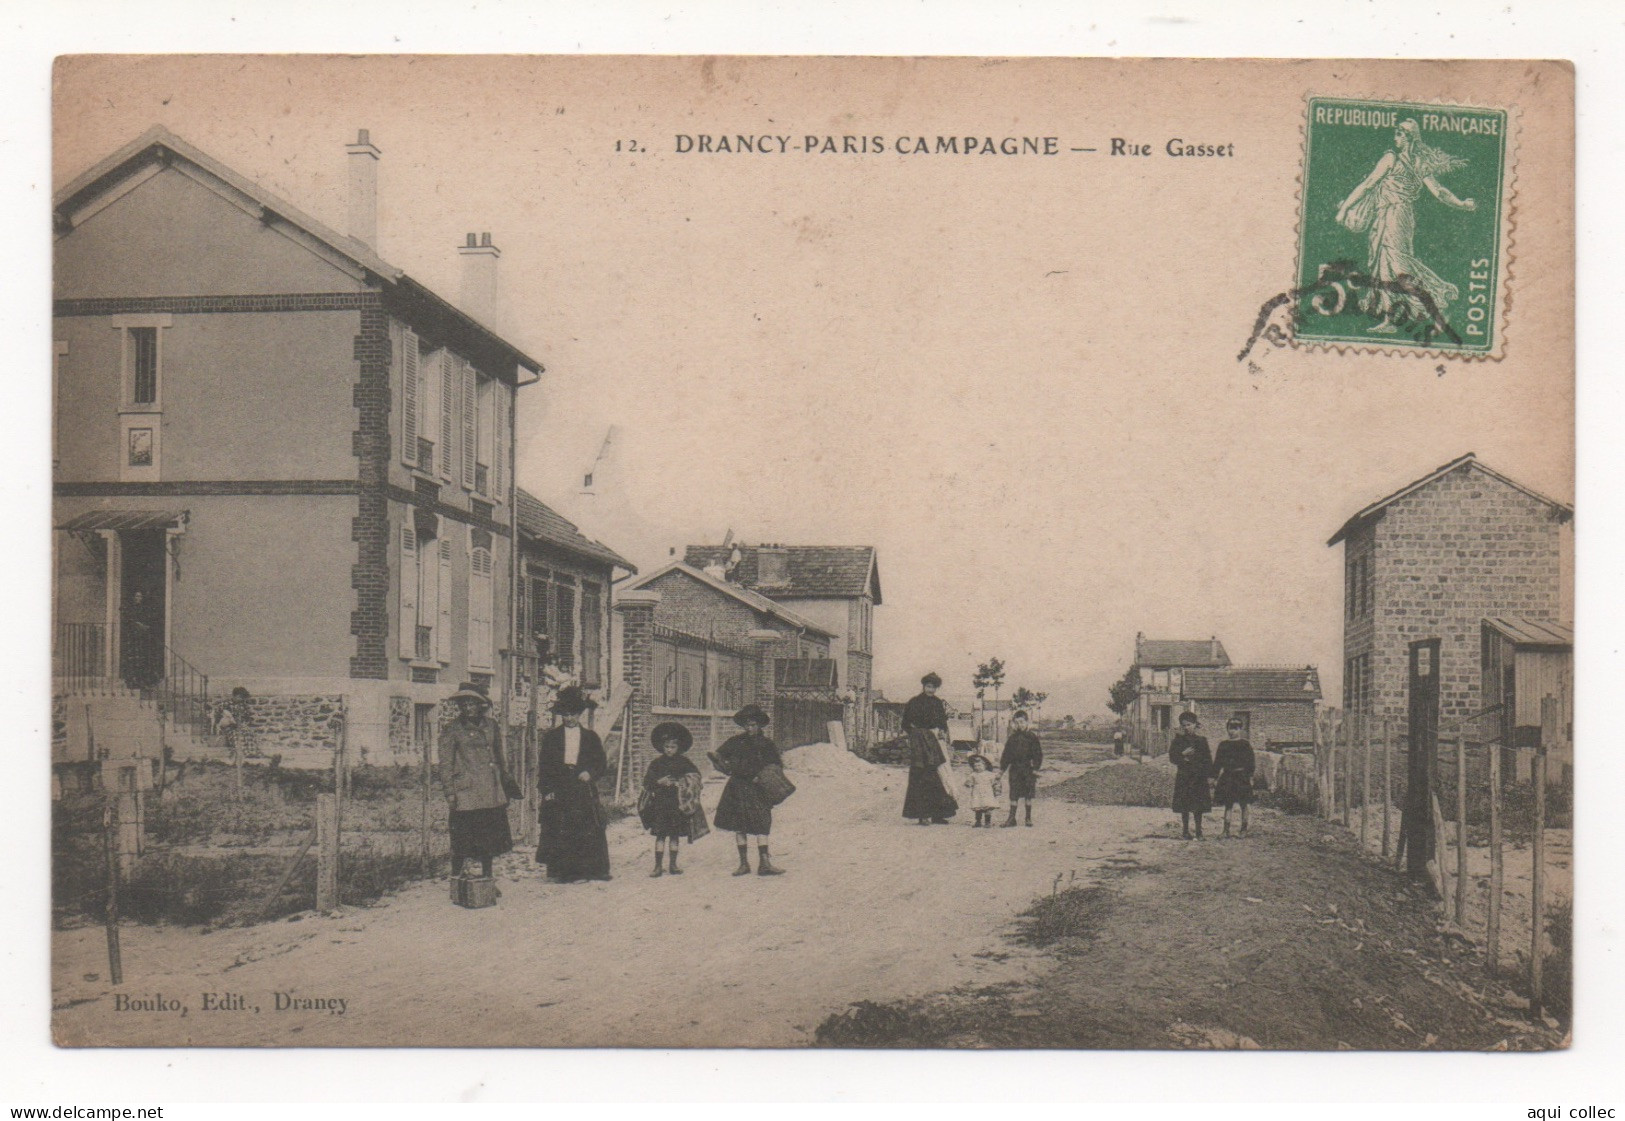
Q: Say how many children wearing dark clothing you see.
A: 5